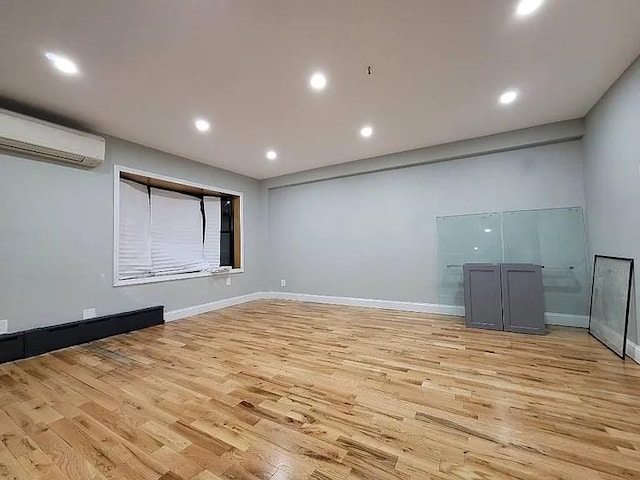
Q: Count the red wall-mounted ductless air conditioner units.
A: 0